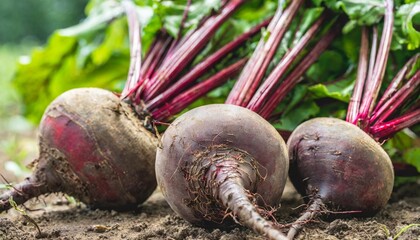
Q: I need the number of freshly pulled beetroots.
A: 3